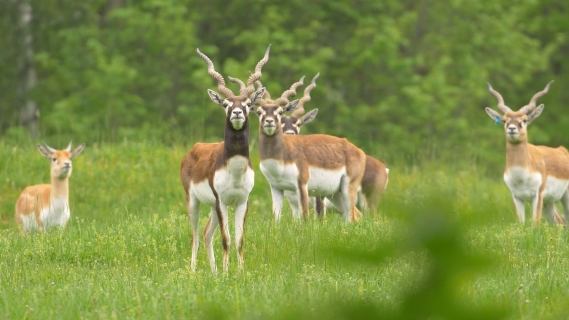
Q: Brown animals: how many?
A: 5